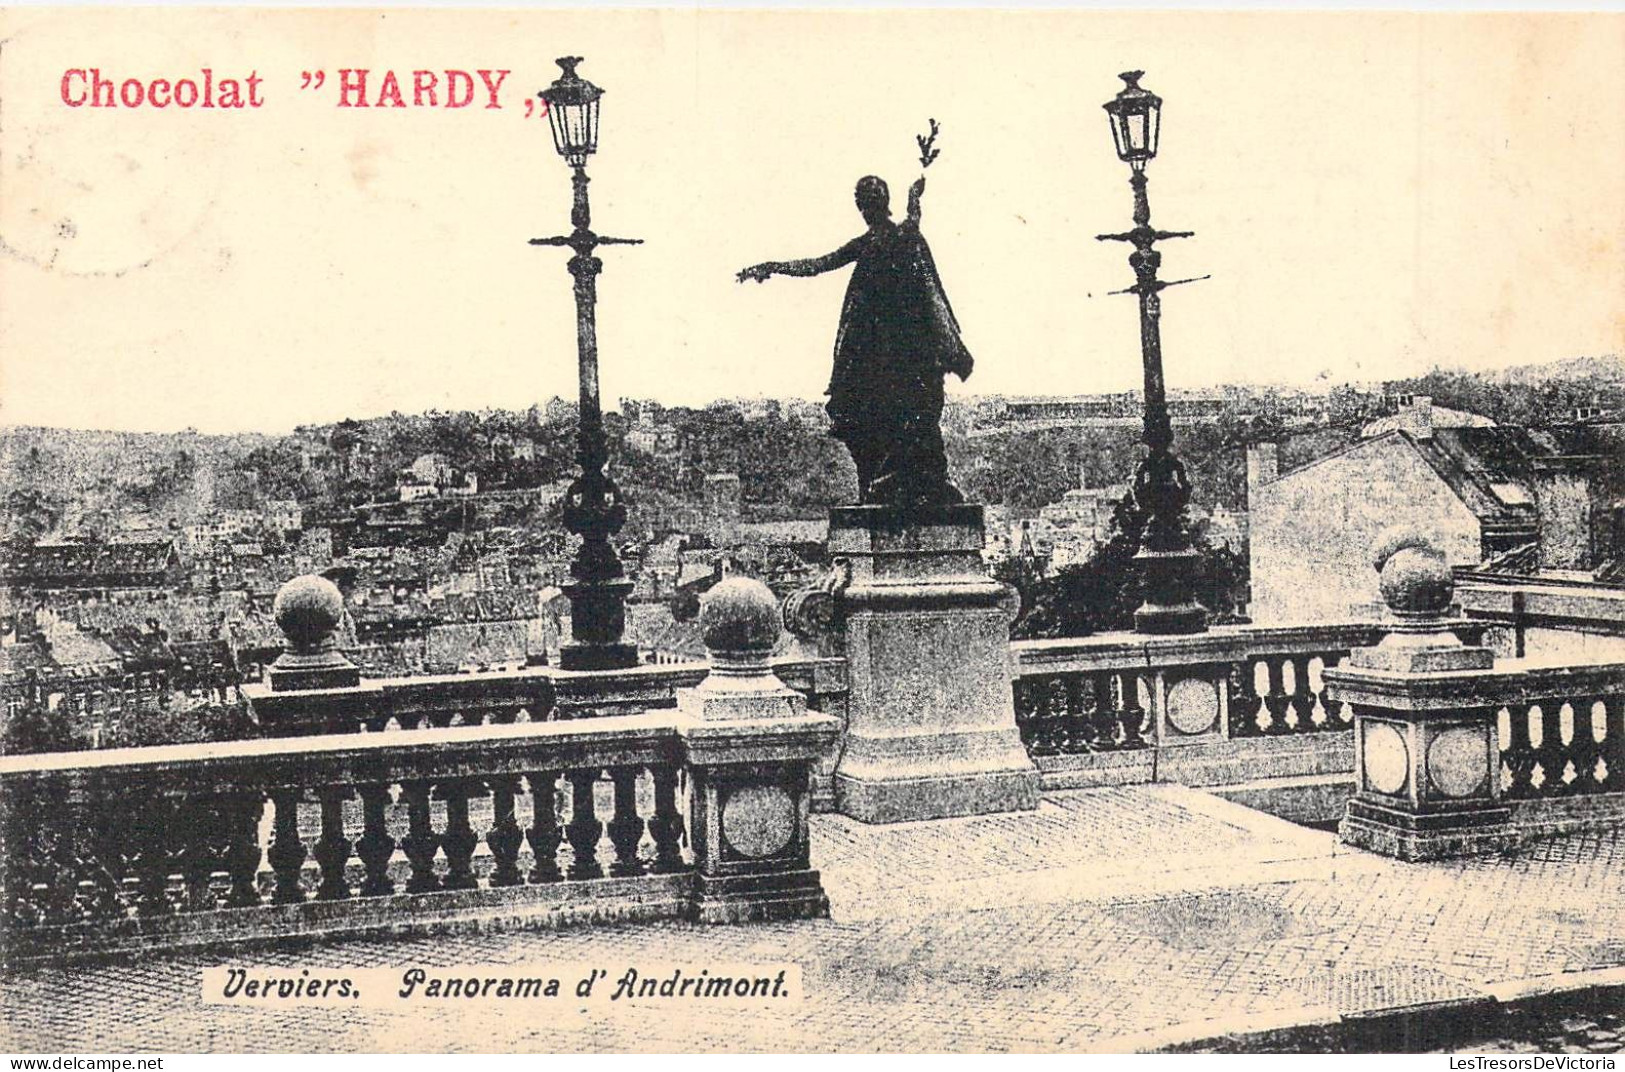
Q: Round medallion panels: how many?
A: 4